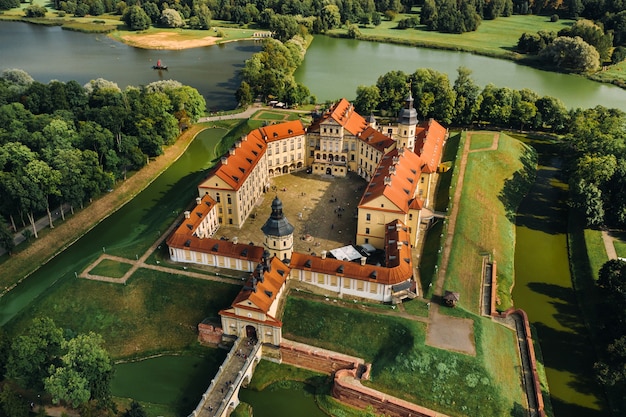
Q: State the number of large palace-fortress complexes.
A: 1